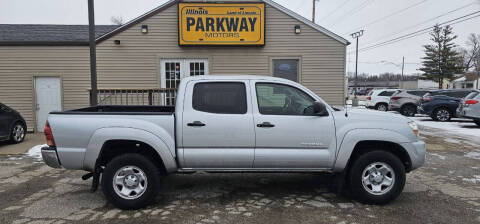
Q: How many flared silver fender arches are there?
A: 2